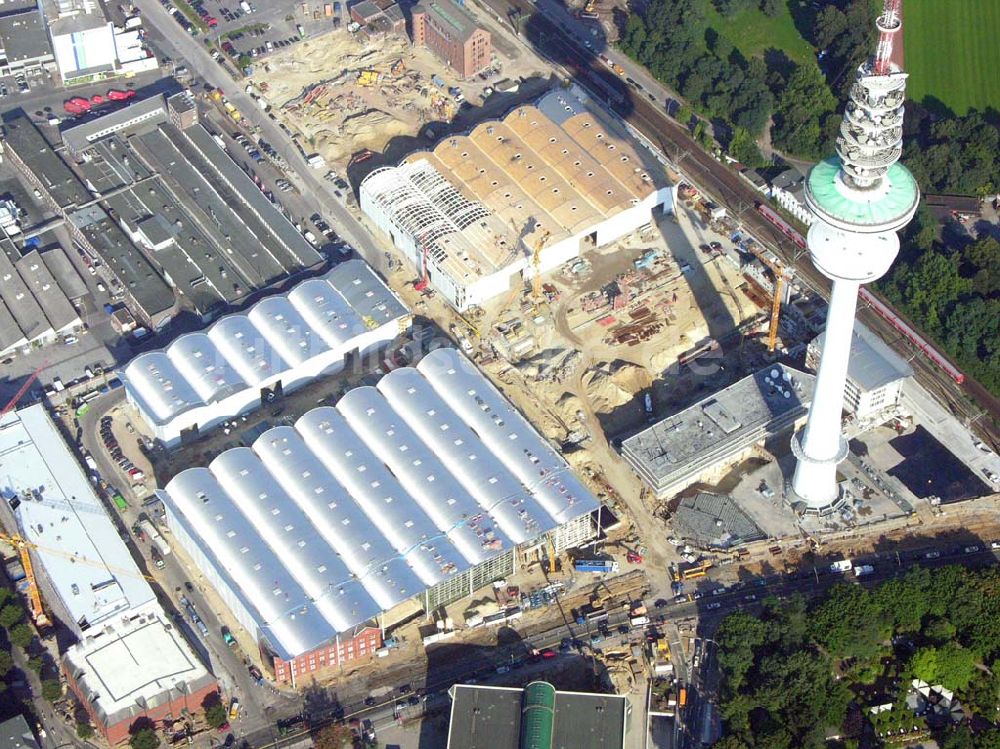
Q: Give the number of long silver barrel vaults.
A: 7